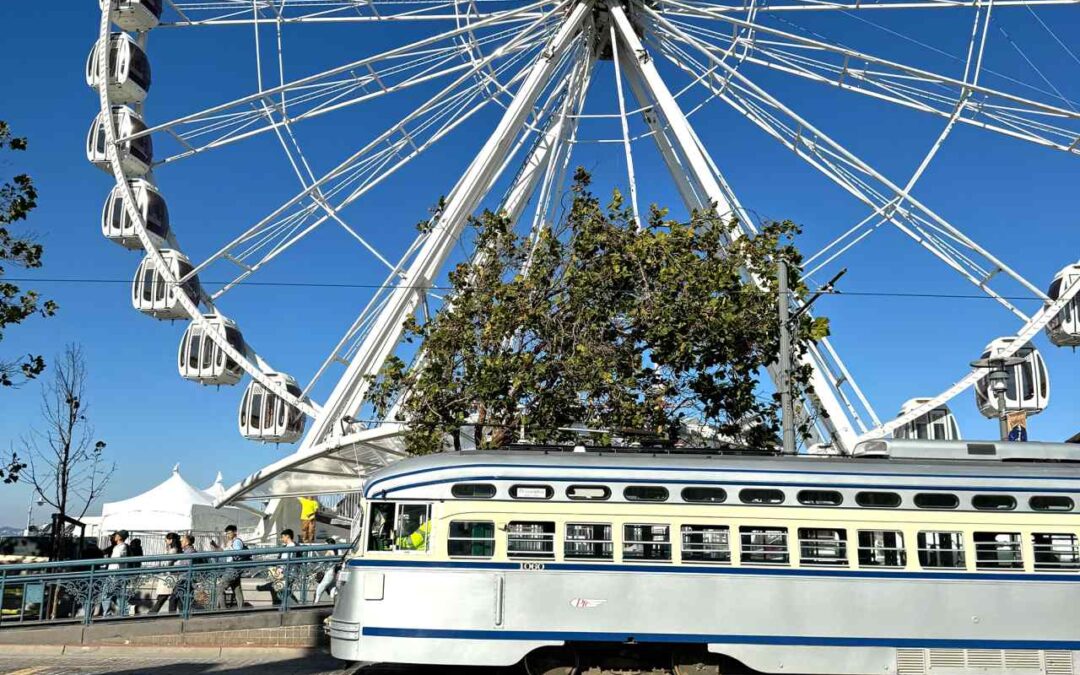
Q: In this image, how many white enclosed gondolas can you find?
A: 10